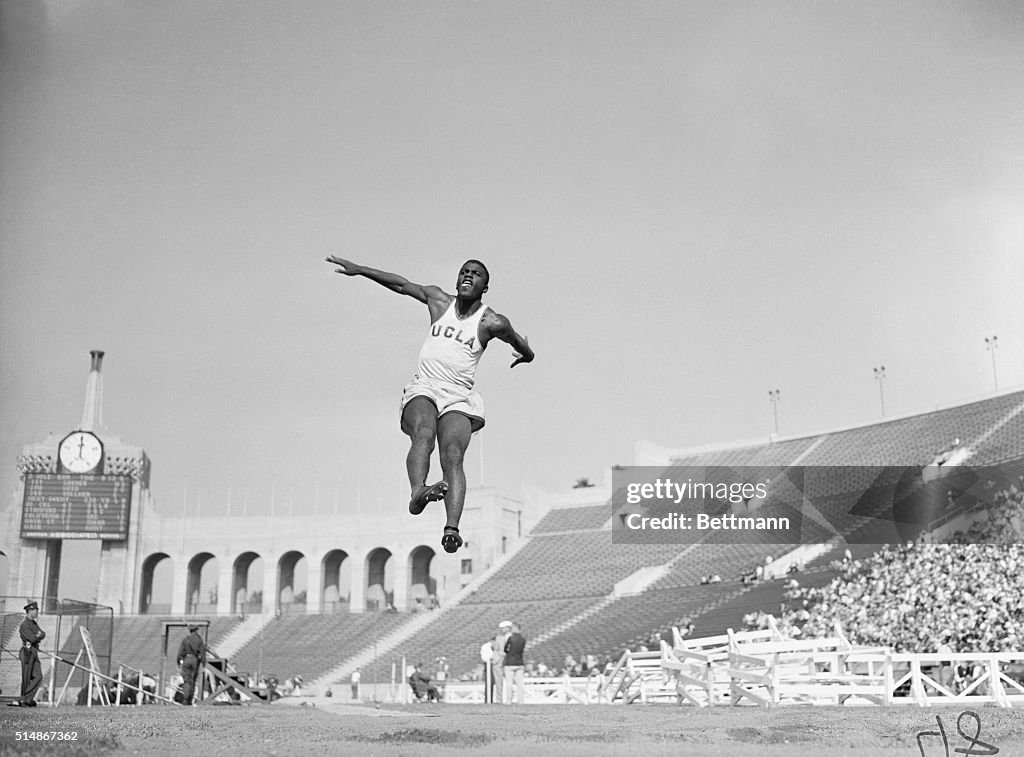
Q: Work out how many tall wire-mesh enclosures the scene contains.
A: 1